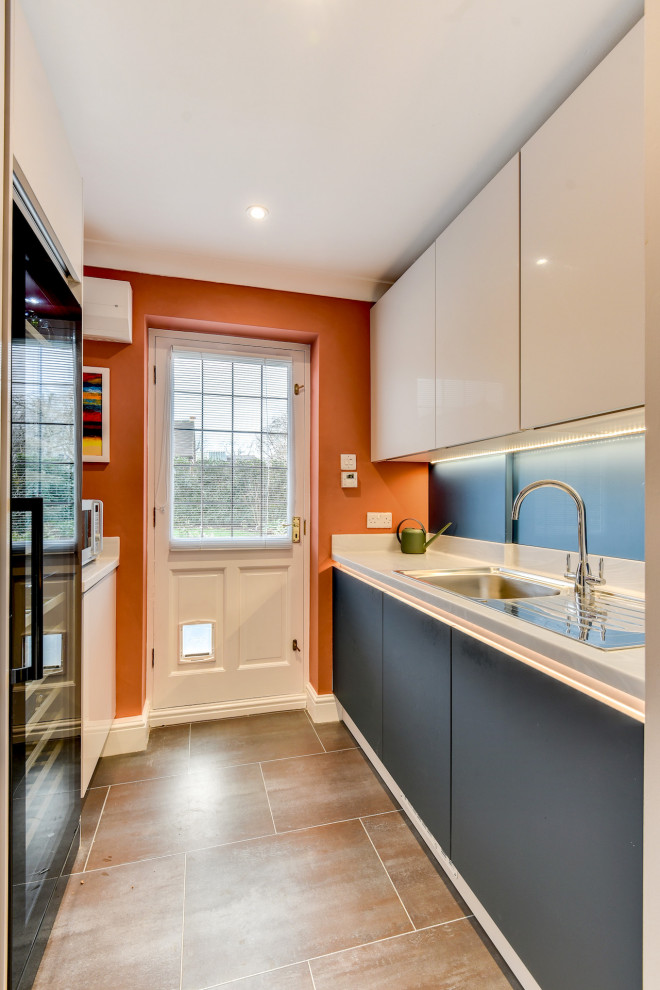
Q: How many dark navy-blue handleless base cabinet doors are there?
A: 3